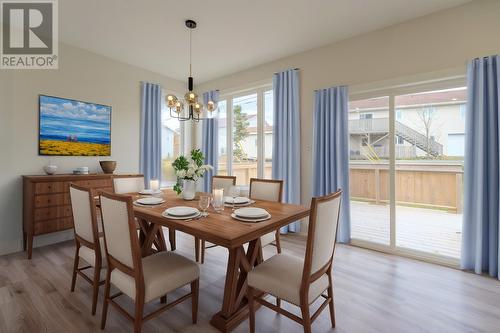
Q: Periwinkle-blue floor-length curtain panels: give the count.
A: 5